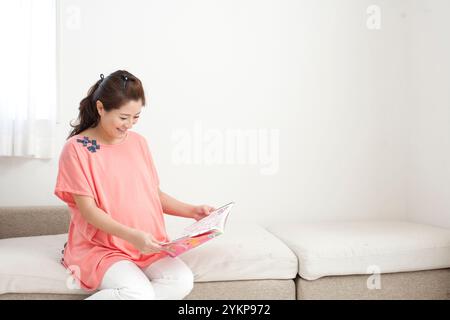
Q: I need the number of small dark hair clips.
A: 2